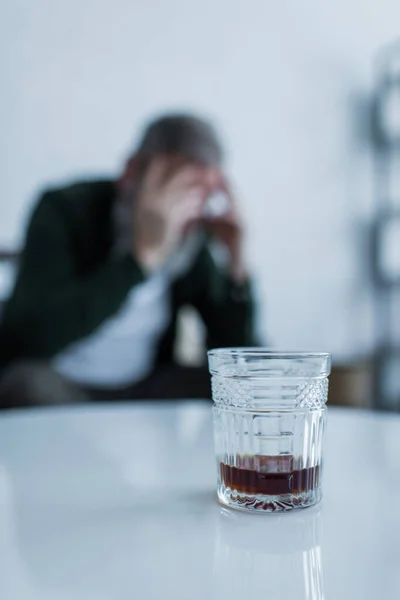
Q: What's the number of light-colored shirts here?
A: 1